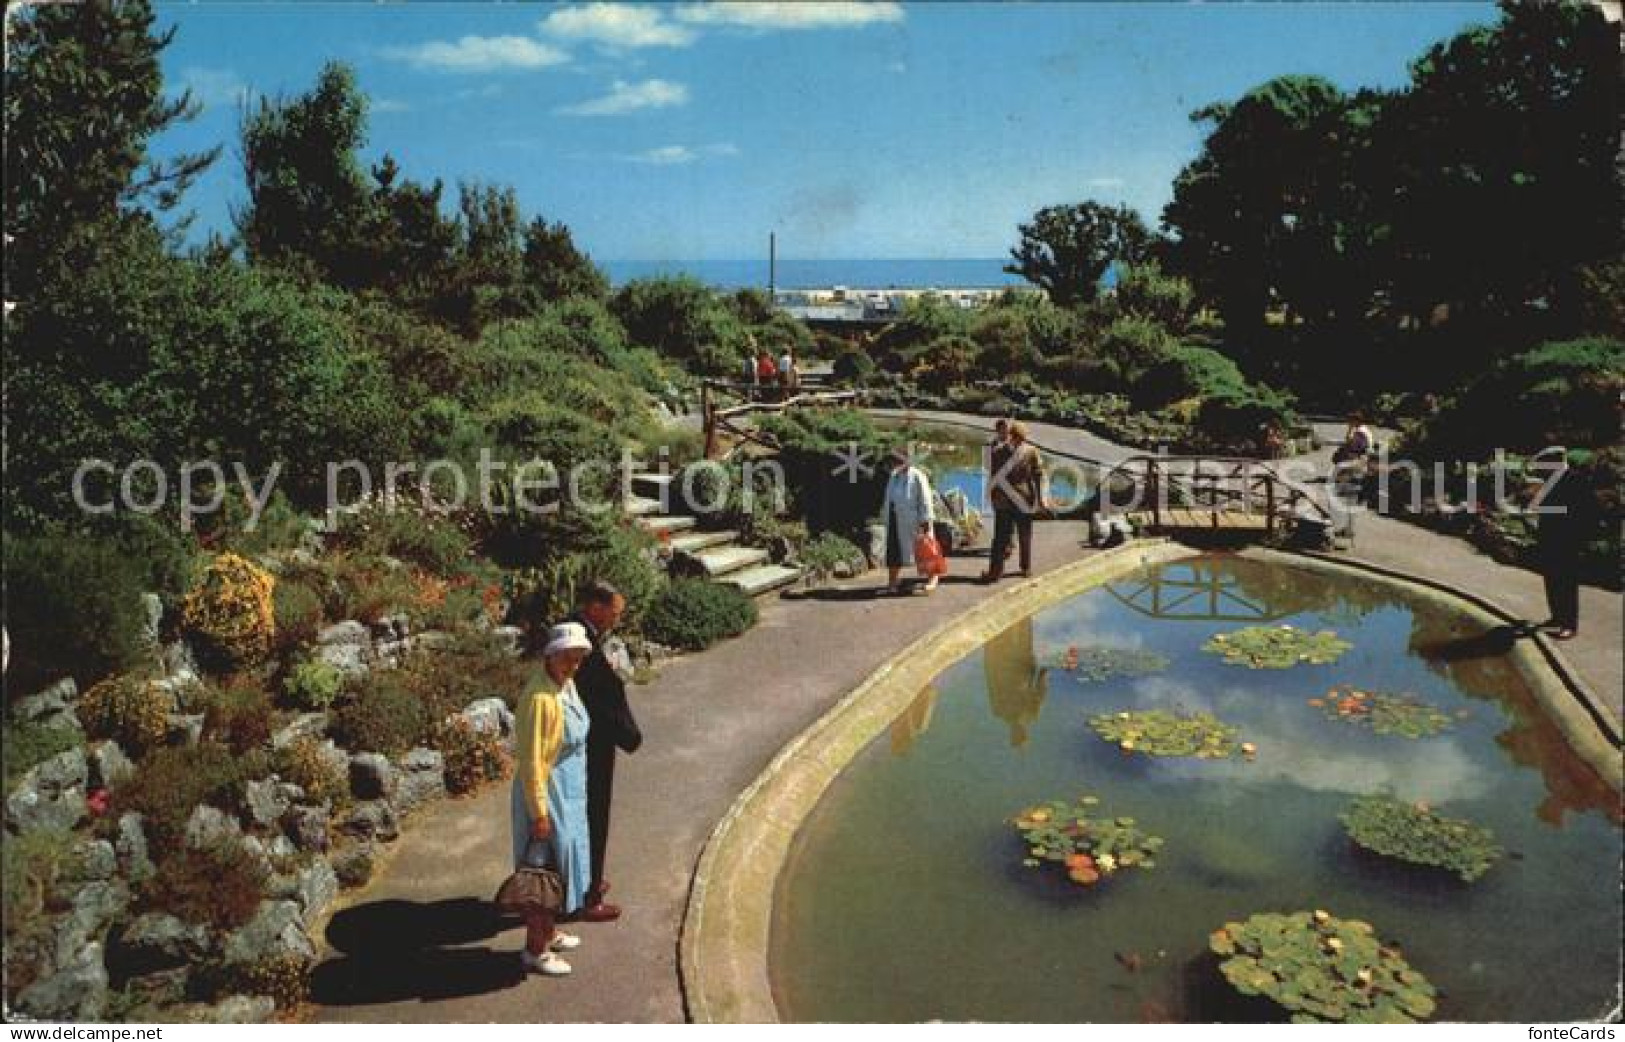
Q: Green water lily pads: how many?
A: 7